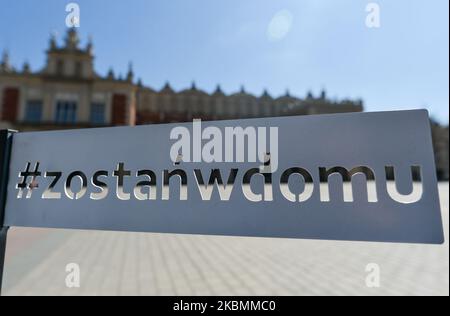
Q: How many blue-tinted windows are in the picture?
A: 3